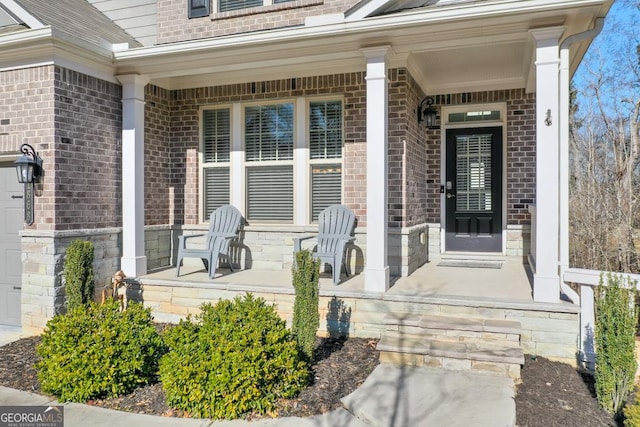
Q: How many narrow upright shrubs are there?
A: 3